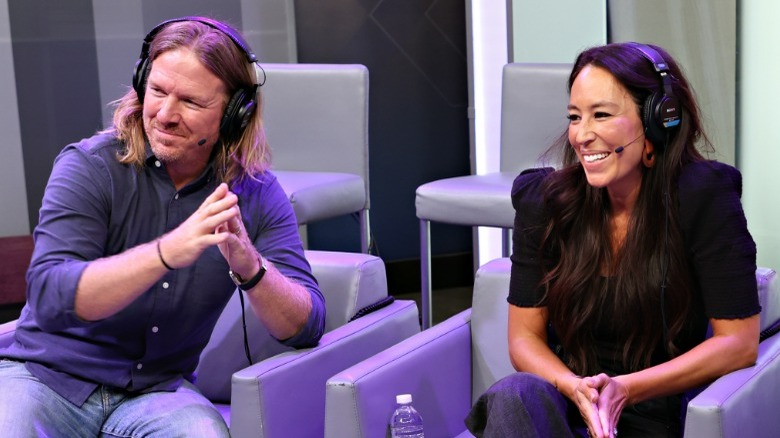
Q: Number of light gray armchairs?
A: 2